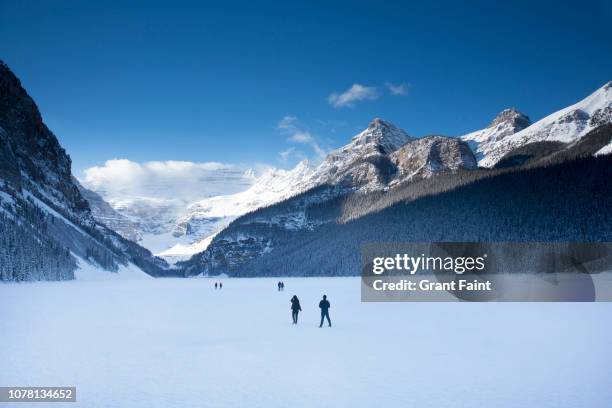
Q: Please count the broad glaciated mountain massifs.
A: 1